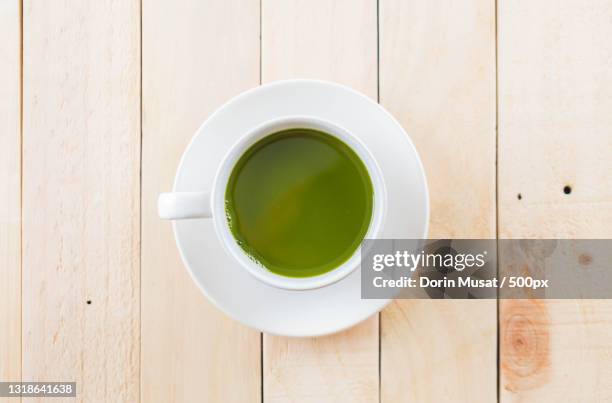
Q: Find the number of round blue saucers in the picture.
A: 0